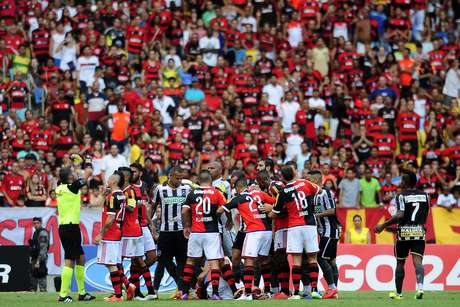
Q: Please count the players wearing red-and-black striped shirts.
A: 7